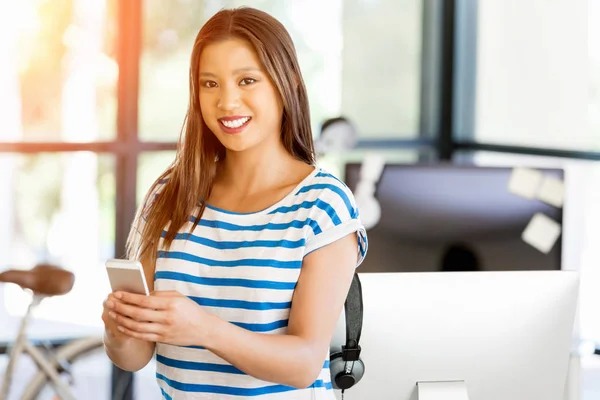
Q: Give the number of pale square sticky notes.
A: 3